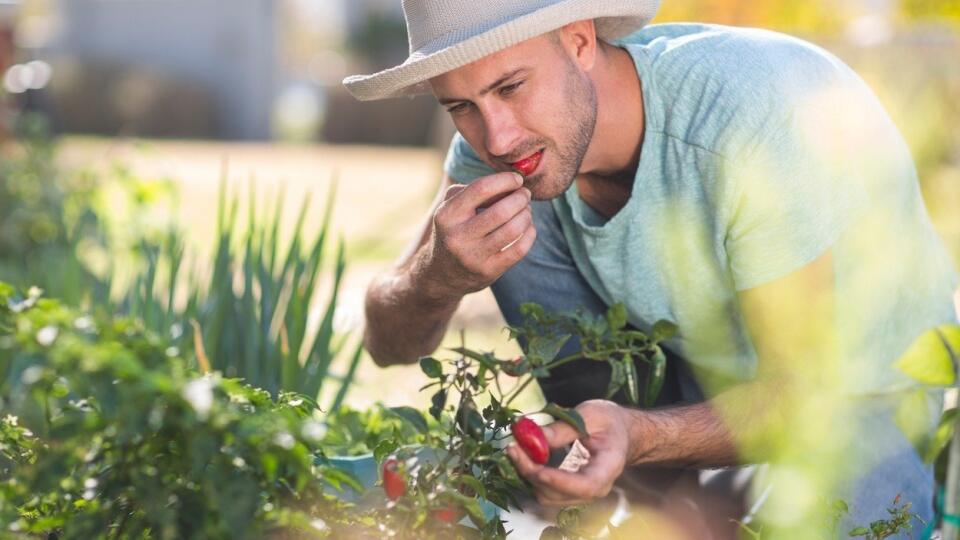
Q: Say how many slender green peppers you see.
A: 2